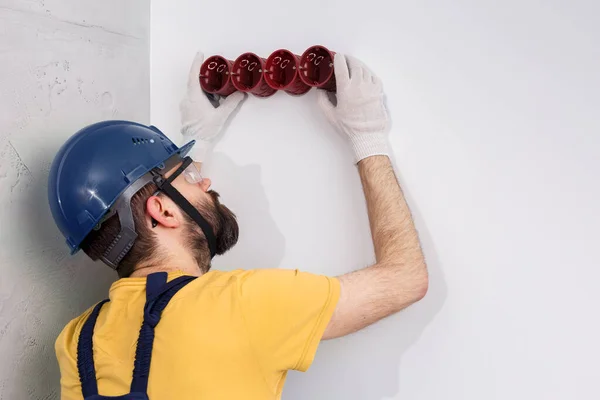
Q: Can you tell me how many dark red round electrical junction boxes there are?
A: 4